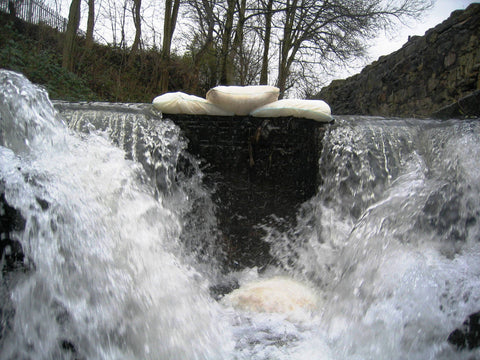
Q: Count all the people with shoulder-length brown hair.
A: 0